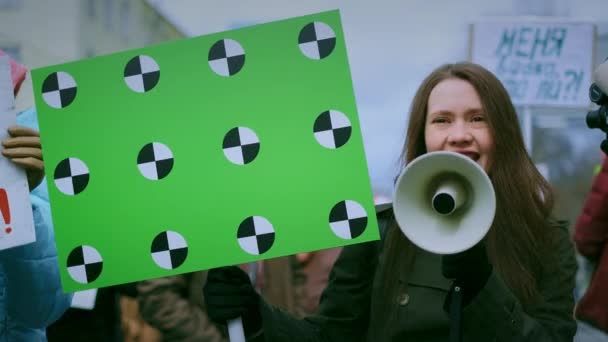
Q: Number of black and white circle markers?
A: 12